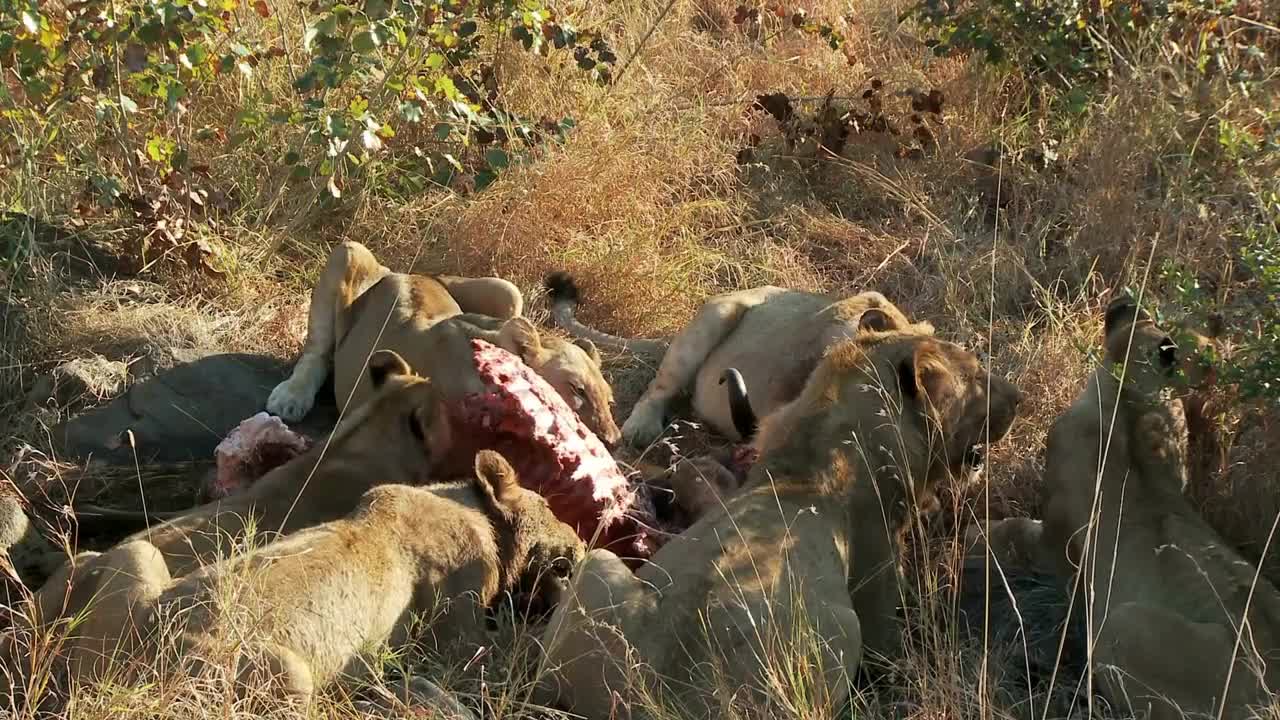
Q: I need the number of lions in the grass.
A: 6